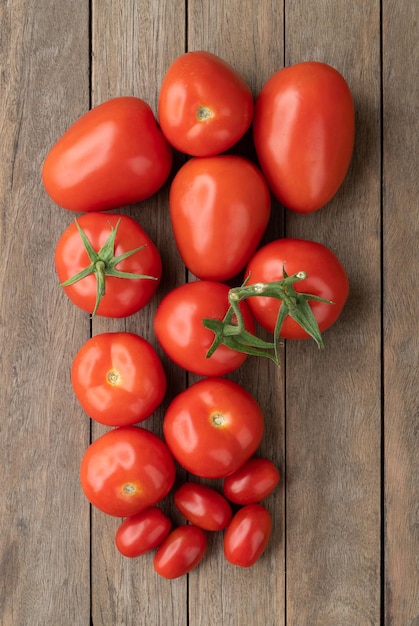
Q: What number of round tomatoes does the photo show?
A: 6